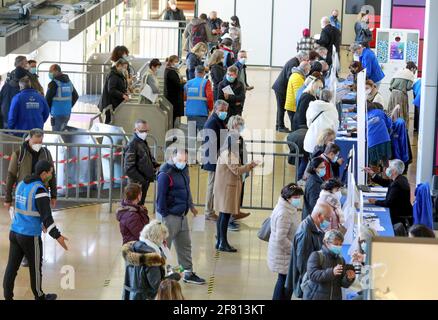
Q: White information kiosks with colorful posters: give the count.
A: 1